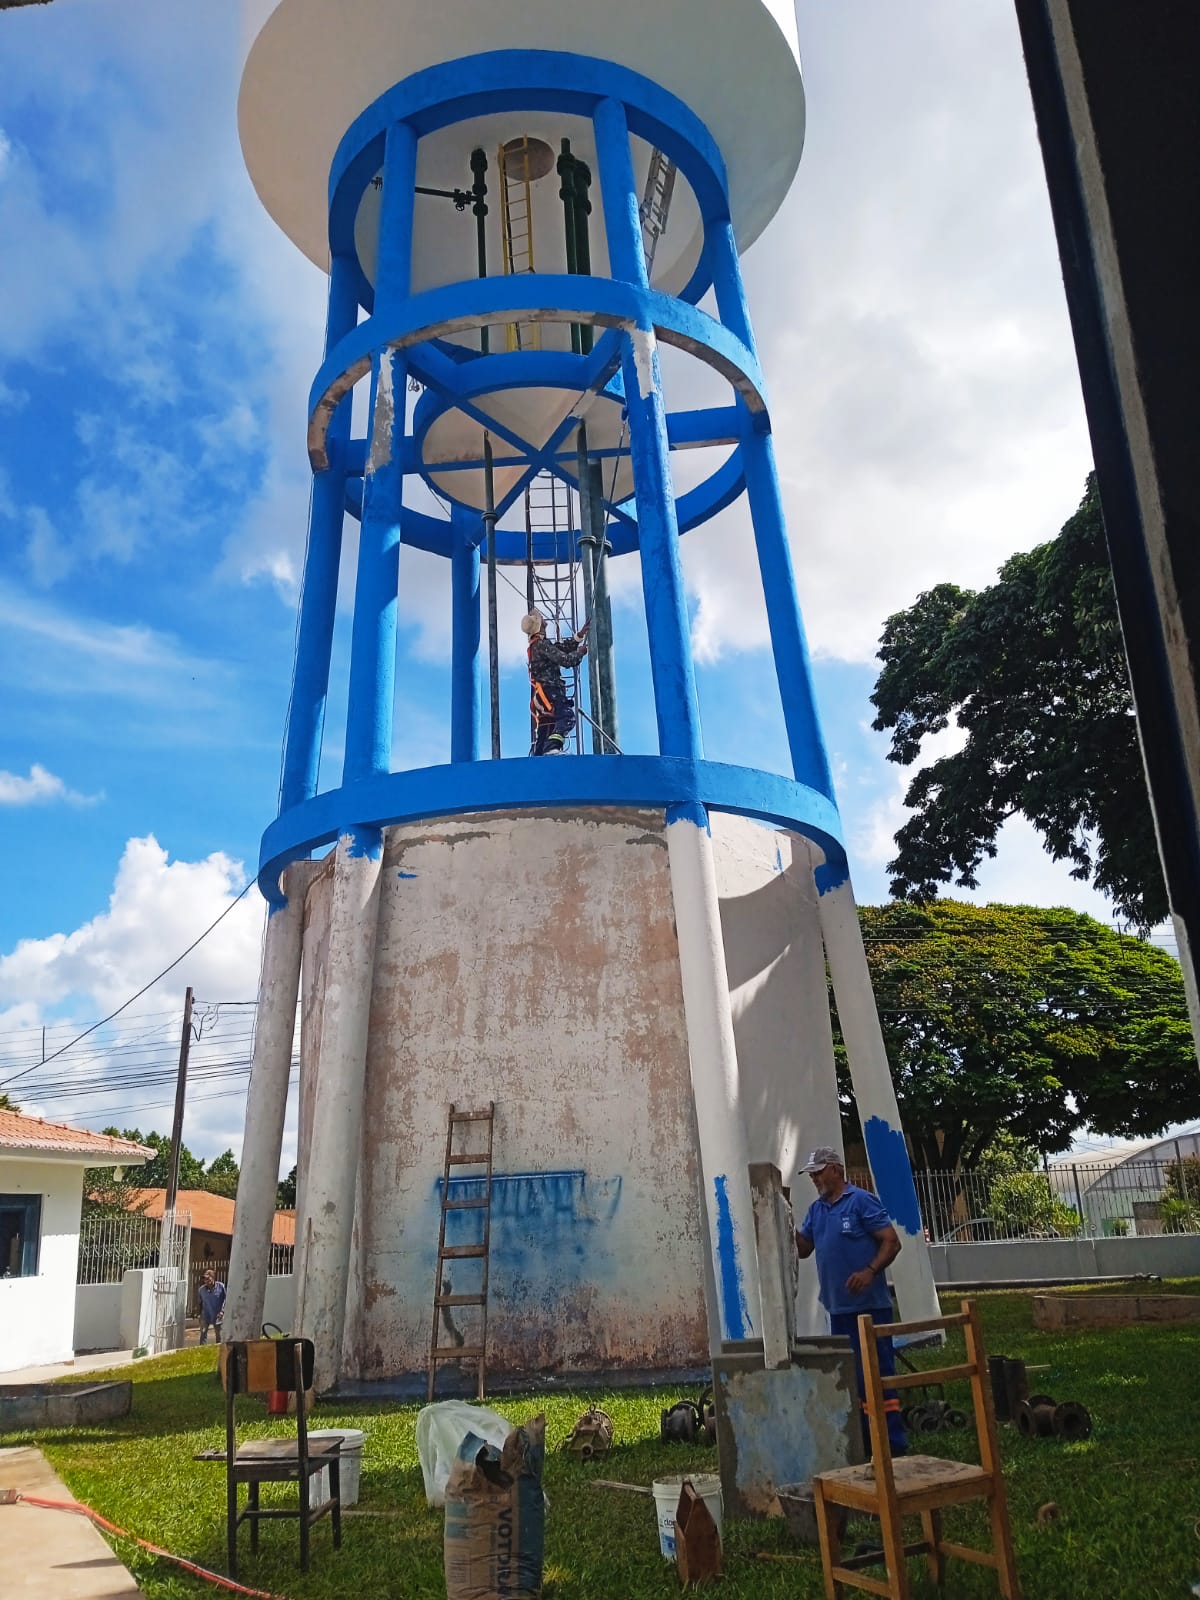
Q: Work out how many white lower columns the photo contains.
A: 4